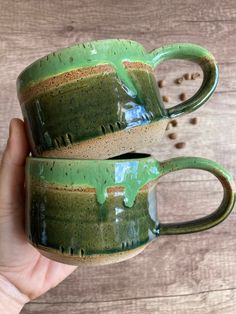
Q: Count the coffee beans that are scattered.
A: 10